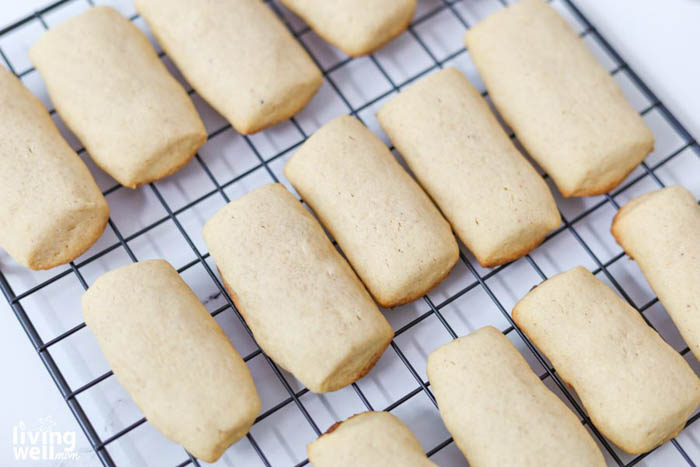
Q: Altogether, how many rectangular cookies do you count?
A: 13